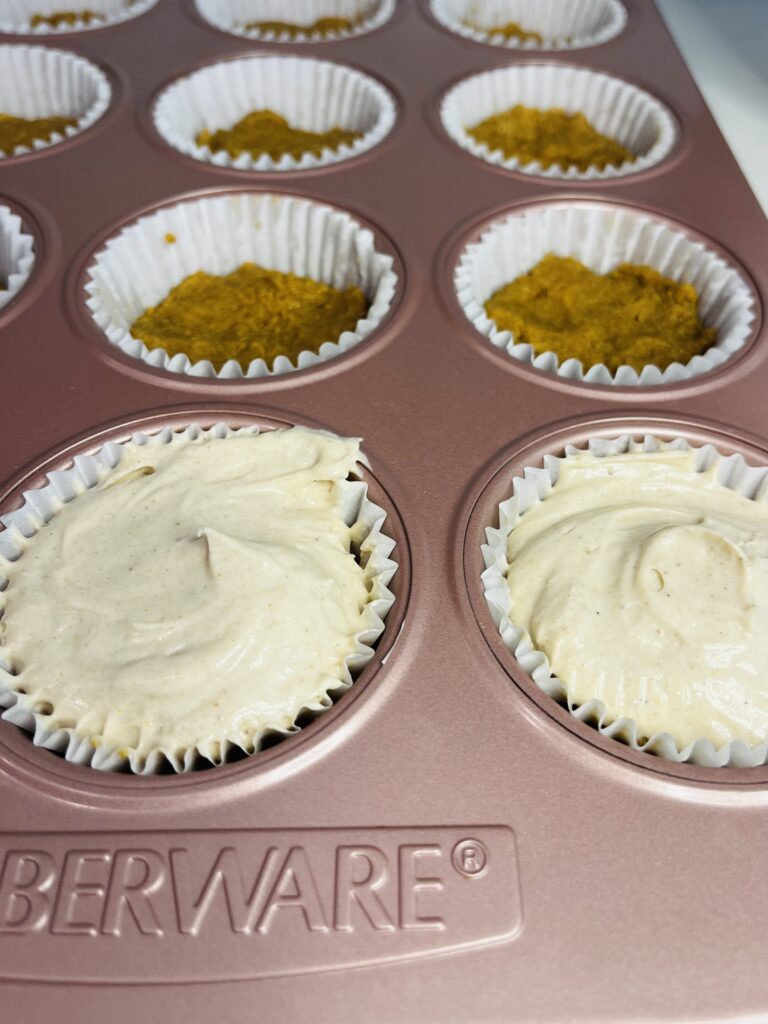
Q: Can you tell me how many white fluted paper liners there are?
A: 11